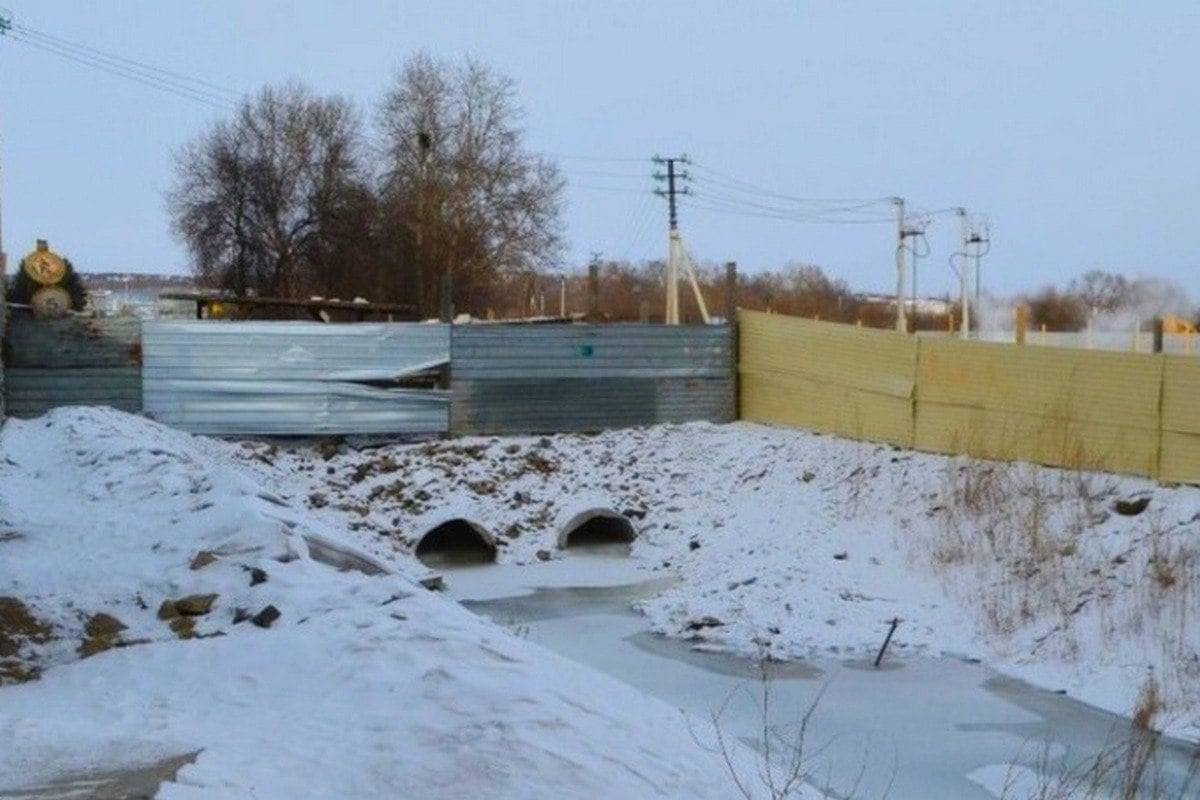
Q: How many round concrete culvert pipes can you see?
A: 2